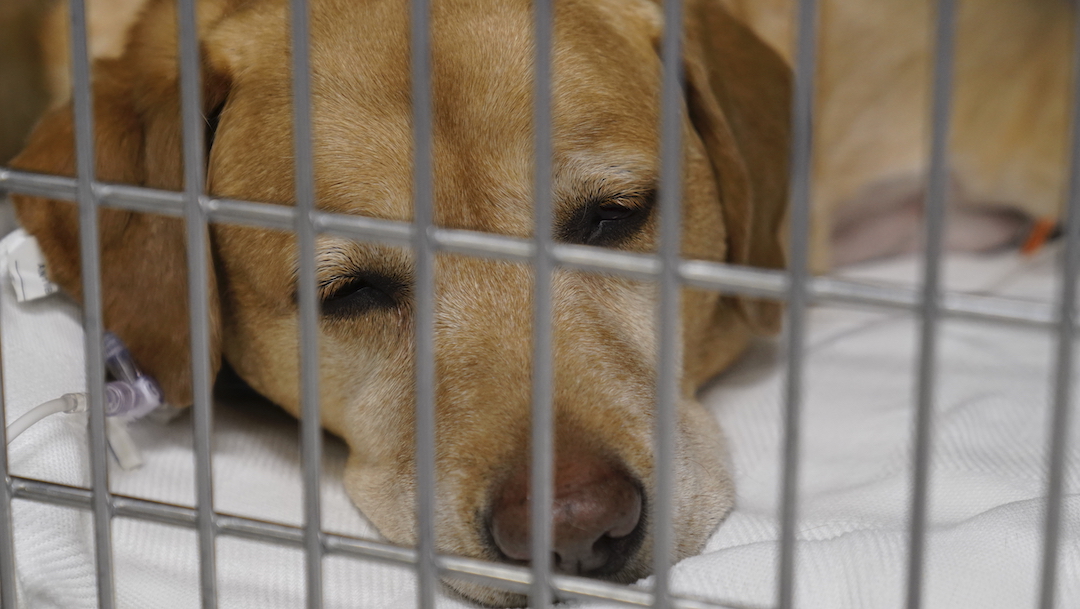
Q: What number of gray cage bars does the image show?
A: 12